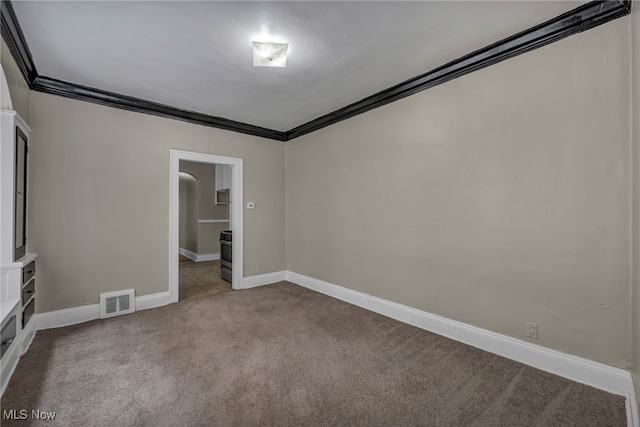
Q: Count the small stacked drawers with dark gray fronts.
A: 3